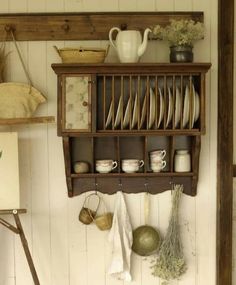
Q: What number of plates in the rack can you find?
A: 11